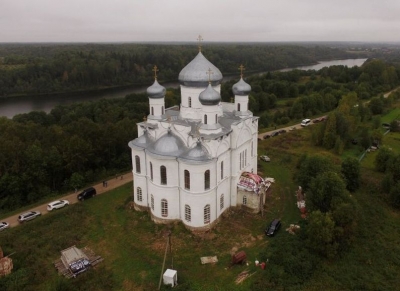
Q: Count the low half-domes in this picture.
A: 3